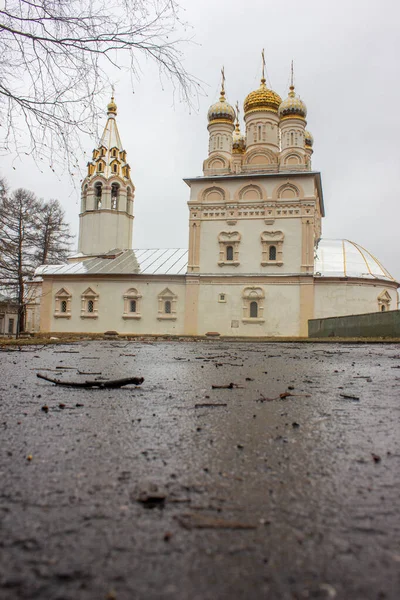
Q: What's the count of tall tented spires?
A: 1